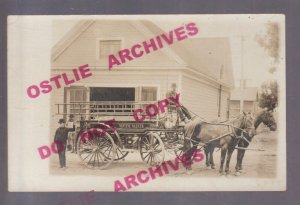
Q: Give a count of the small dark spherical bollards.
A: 0